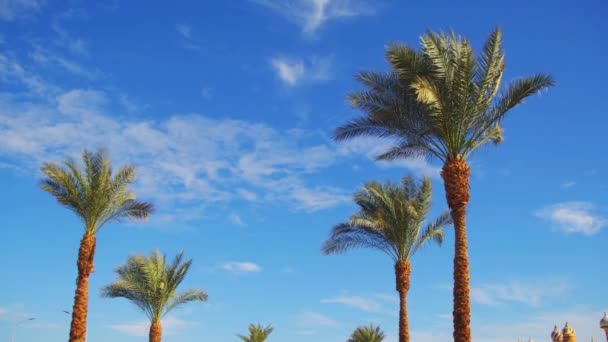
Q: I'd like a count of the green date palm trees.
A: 6